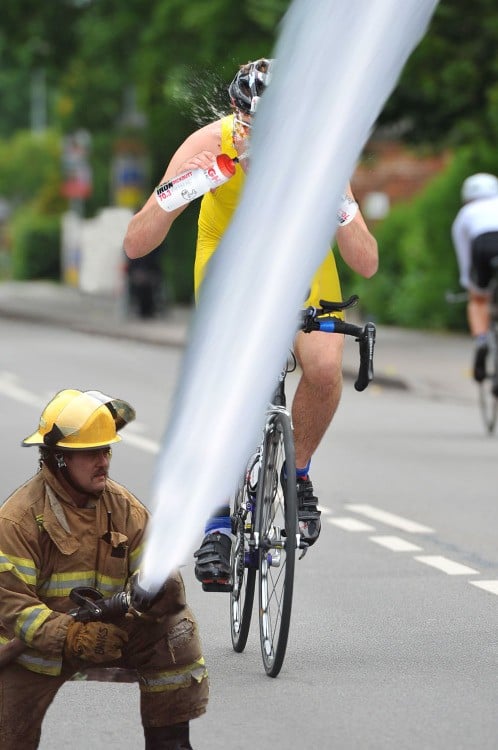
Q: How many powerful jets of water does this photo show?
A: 1